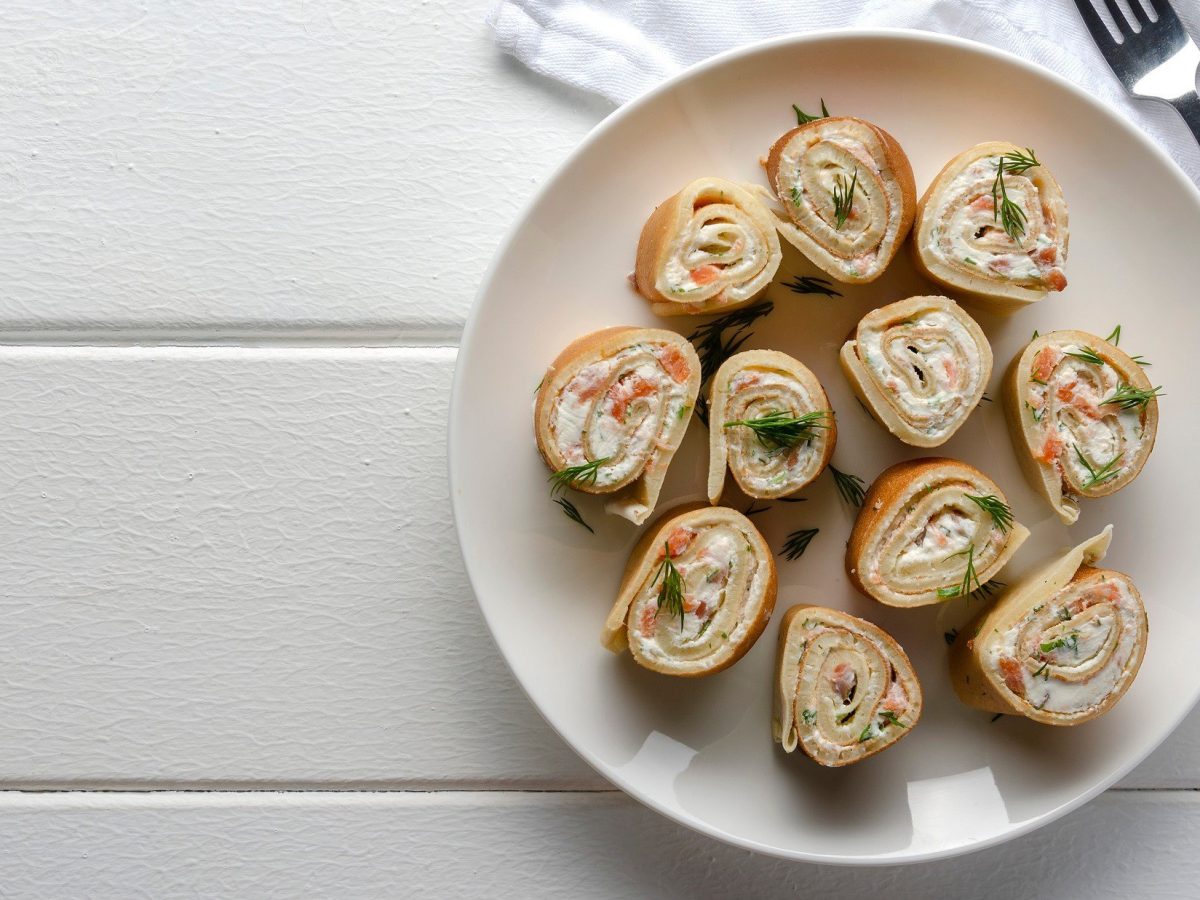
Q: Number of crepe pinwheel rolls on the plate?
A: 11